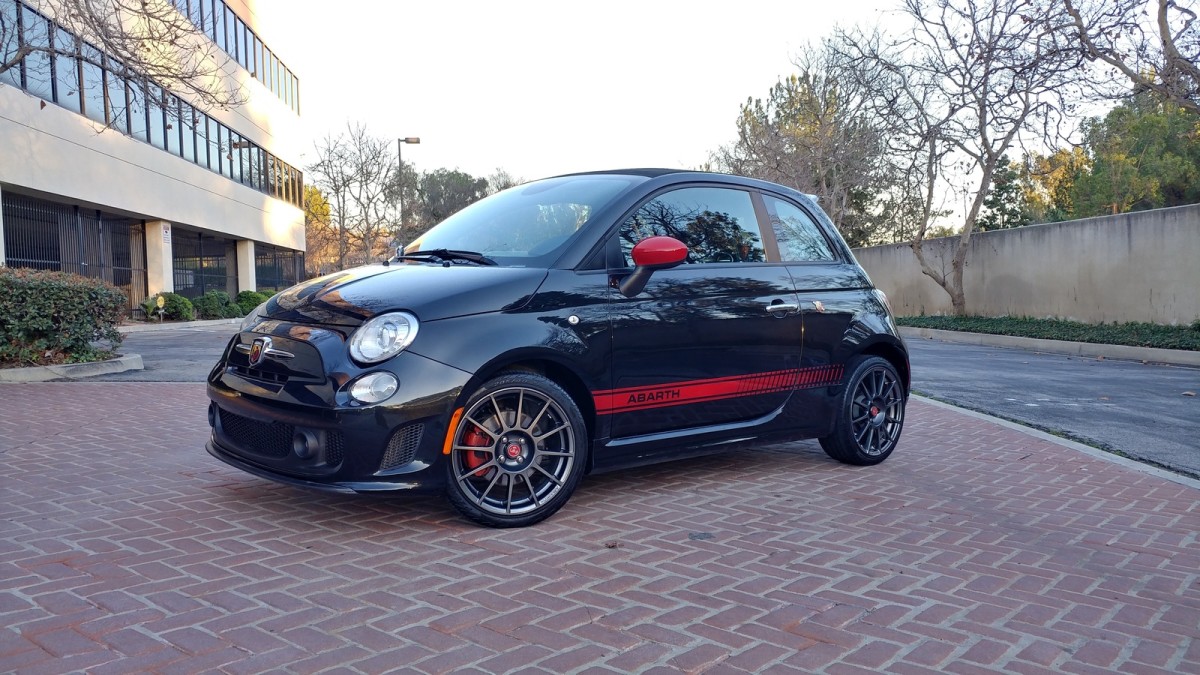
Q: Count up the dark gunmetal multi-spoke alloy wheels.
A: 2